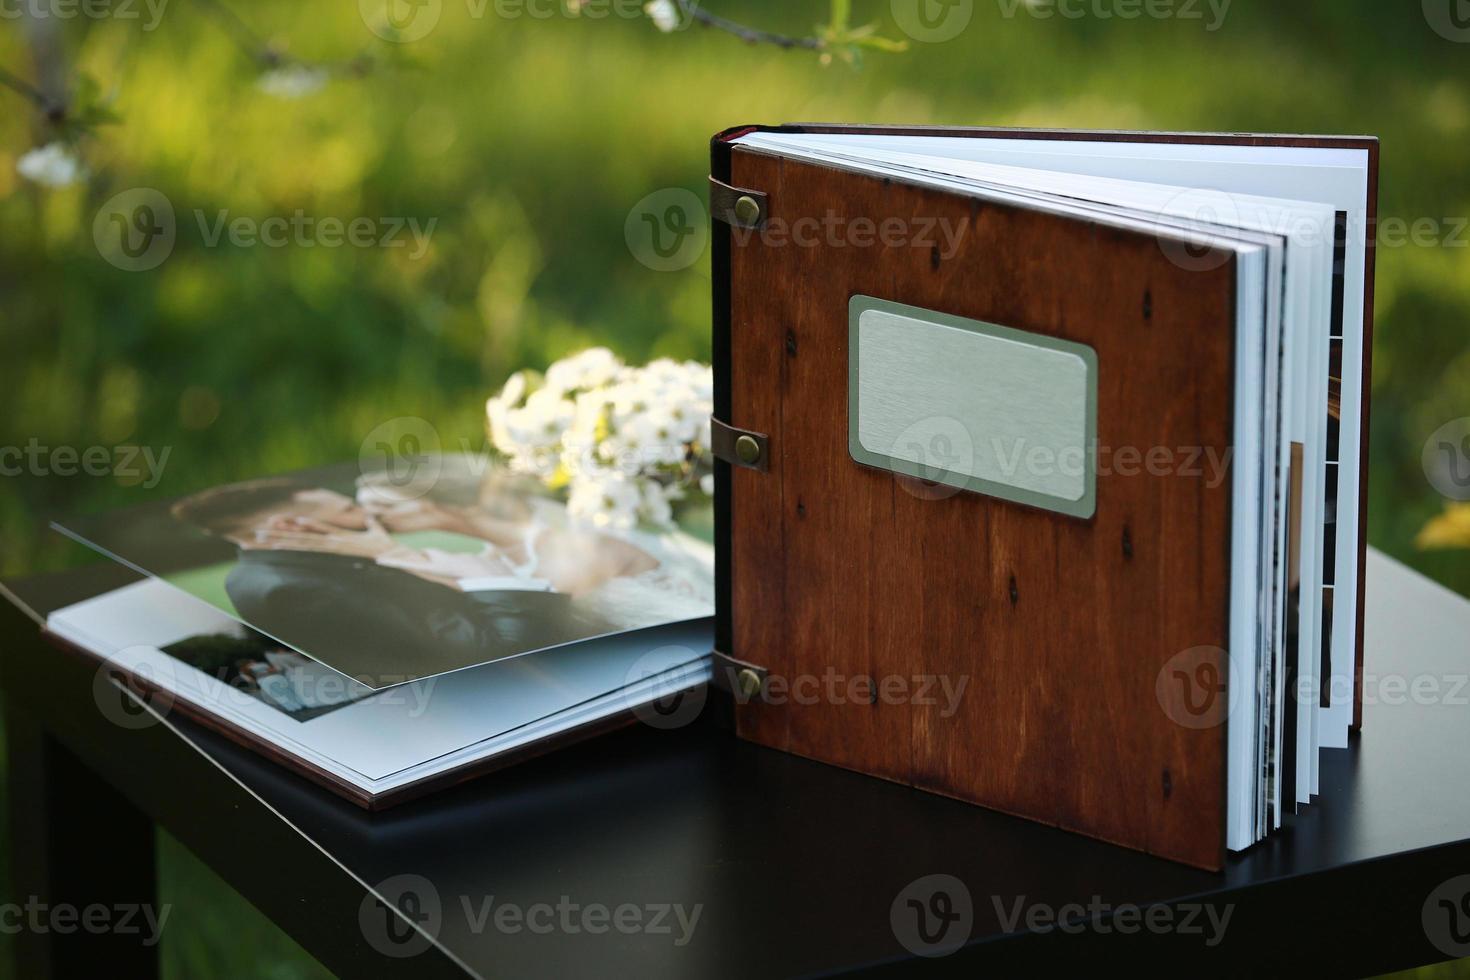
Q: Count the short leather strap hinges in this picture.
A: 3